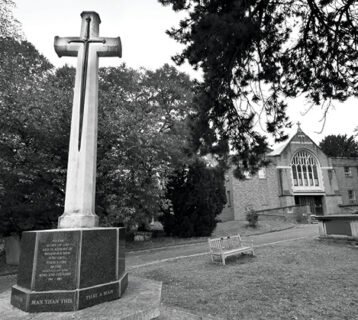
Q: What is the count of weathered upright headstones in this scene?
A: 1